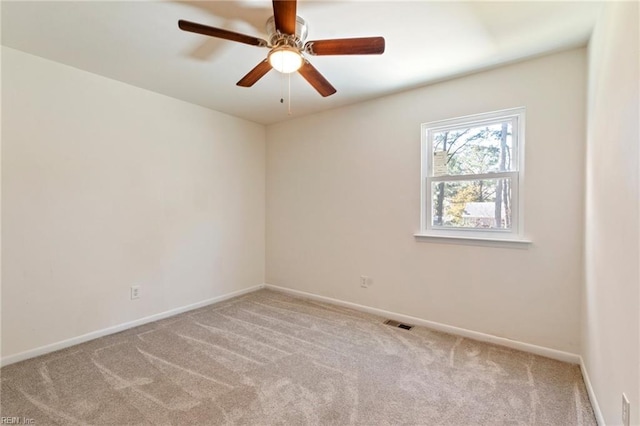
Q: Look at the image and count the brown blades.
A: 5